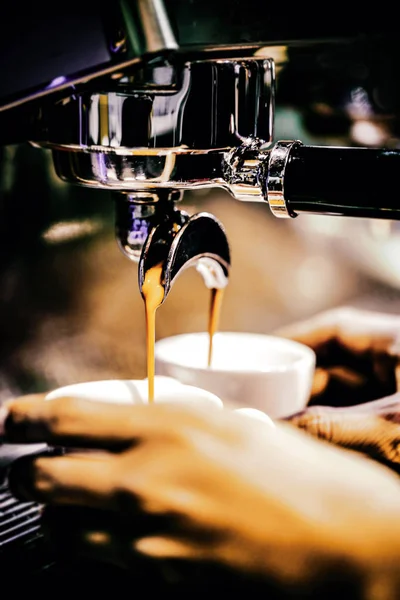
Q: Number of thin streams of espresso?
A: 2